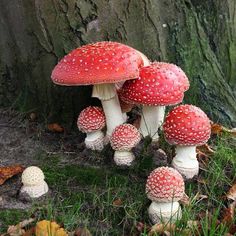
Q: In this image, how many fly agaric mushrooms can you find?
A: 7